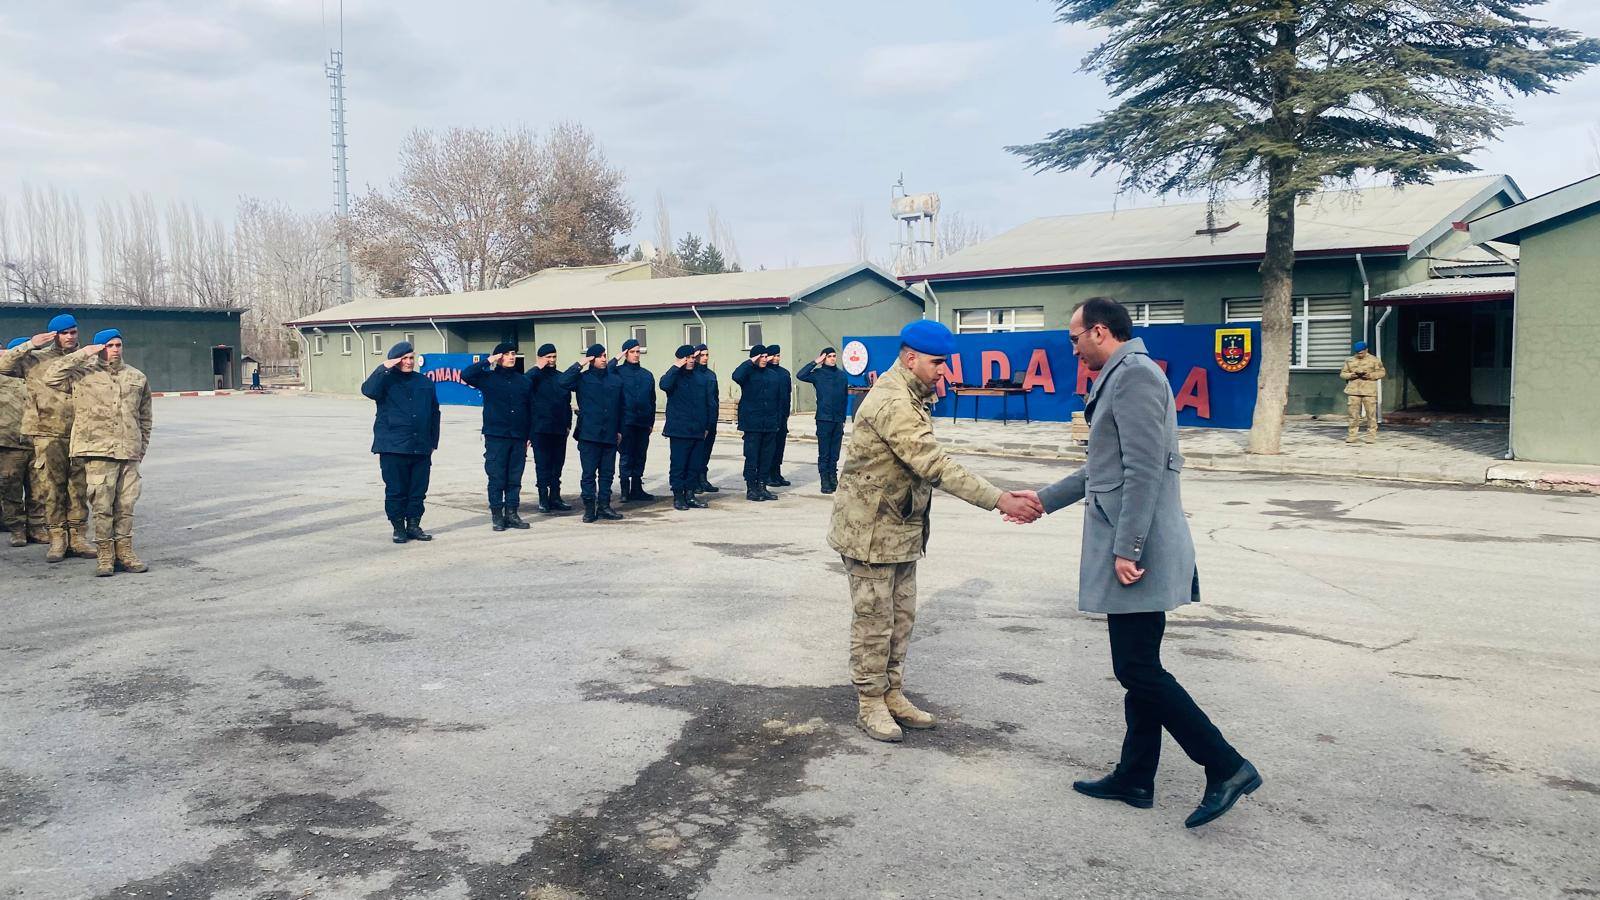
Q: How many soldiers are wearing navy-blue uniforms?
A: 10